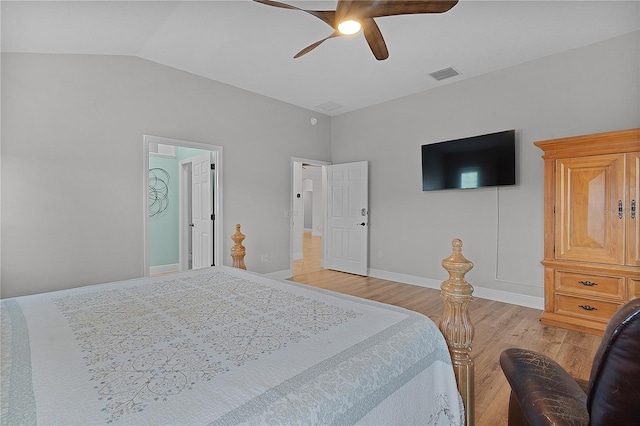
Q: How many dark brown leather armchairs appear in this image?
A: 1